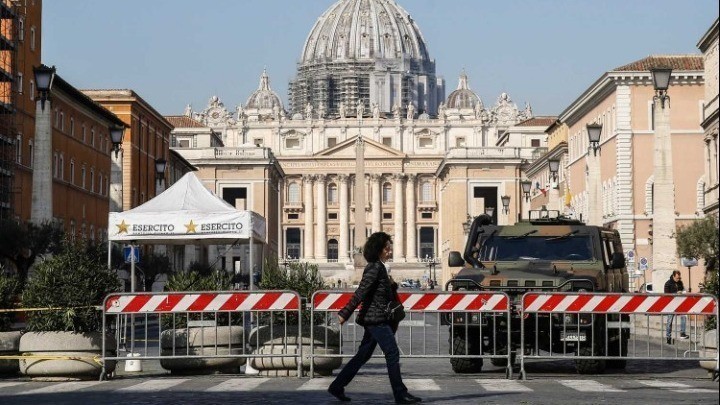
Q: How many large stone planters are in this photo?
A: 5